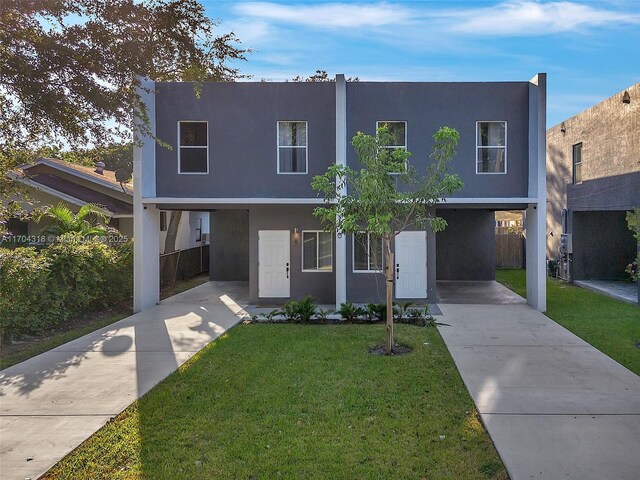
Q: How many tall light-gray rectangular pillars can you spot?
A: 3